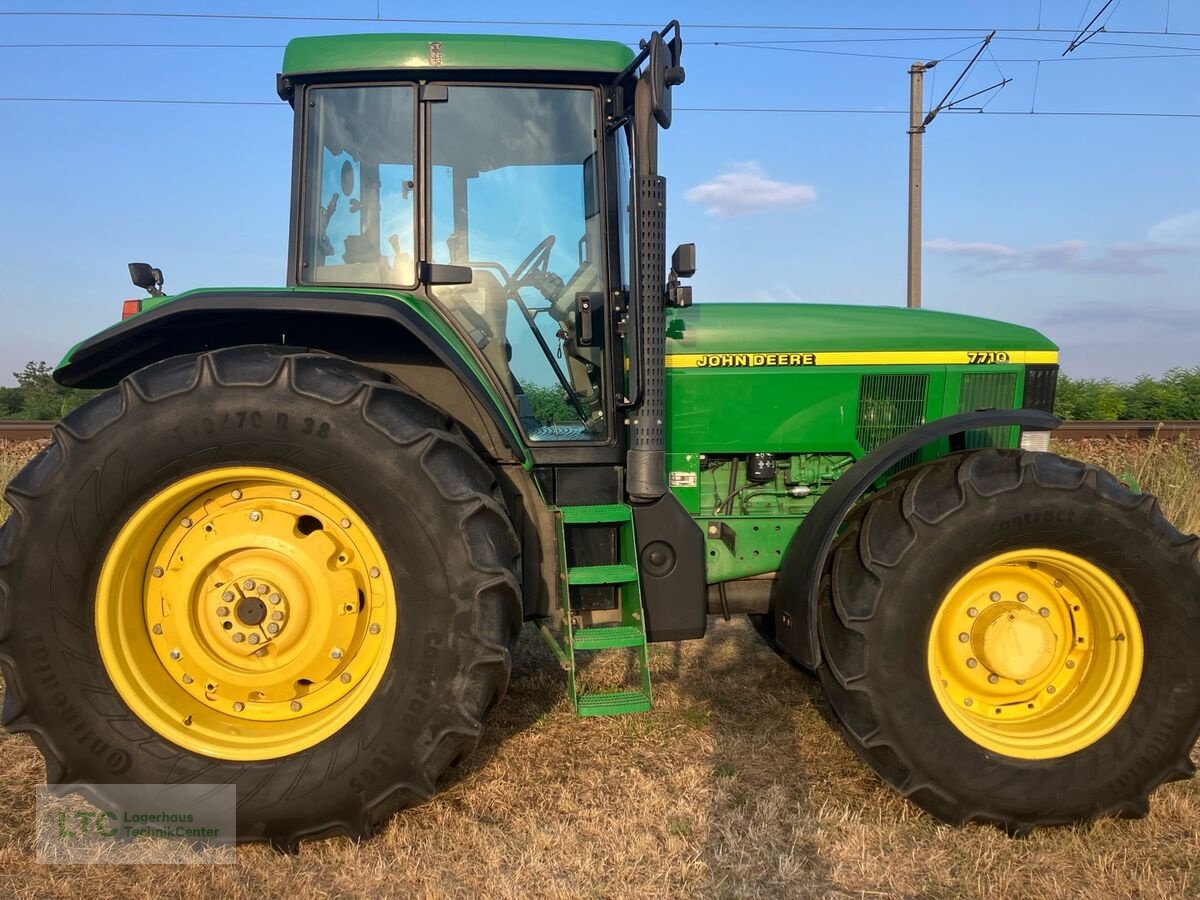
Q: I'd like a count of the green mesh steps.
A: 4